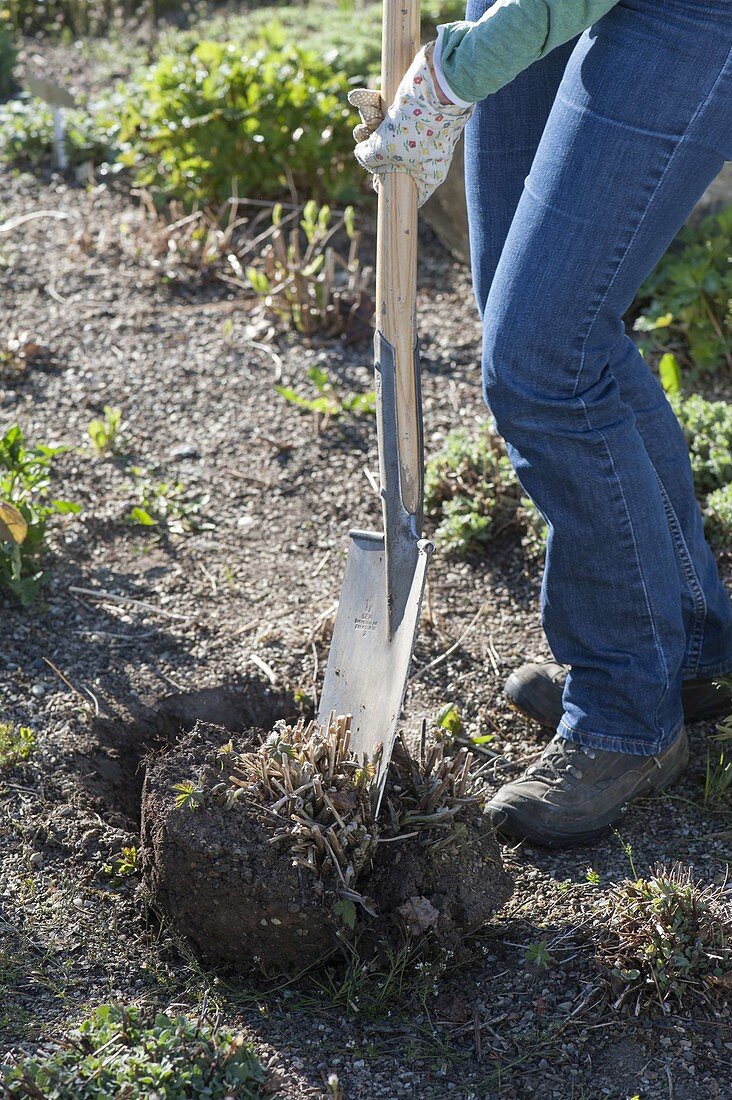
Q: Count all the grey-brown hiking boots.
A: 2